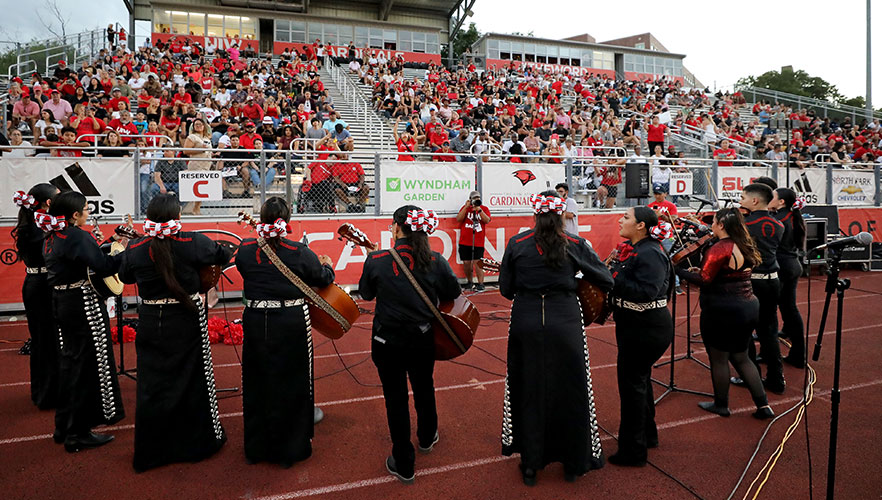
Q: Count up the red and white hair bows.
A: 8